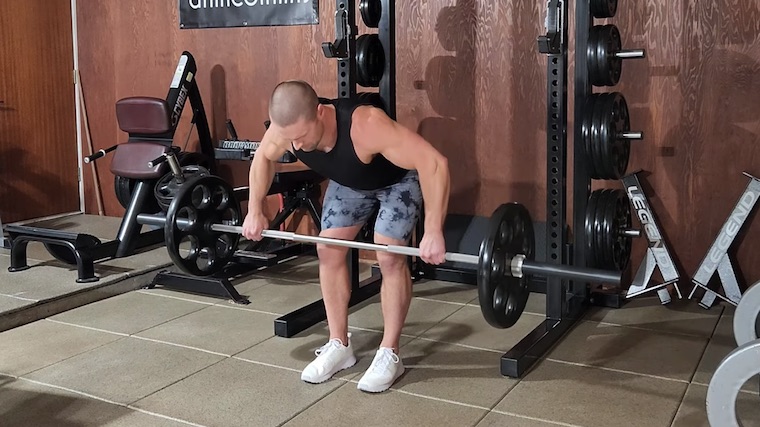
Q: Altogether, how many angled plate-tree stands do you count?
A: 2